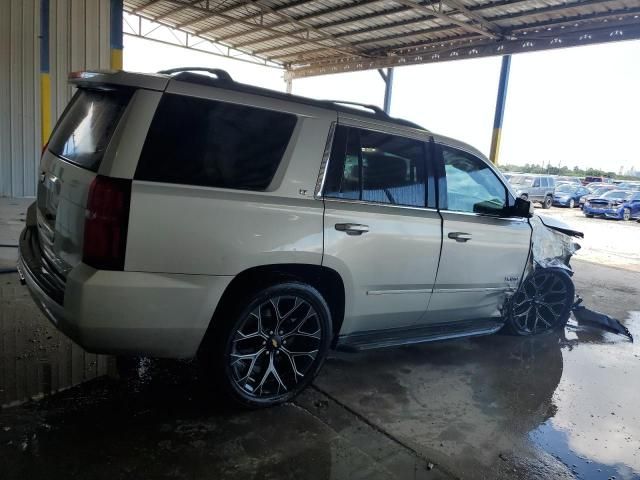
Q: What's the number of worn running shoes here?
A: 0